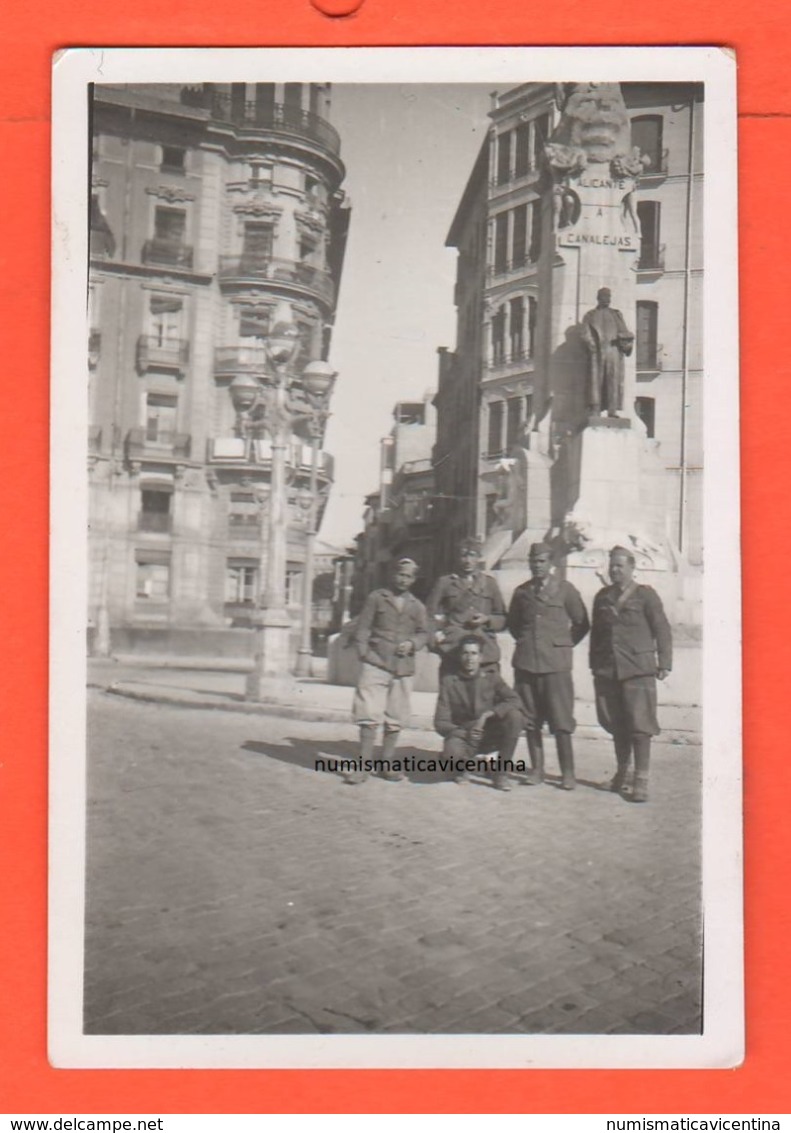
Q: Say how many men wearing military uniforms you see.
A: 5